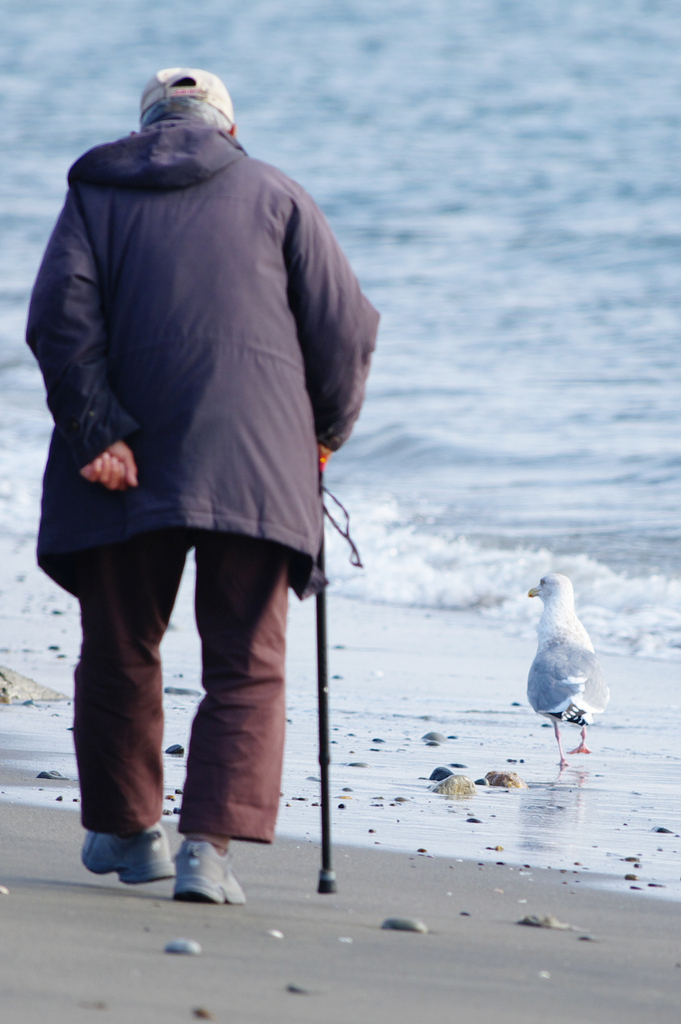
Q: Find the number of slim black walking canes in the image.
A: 1